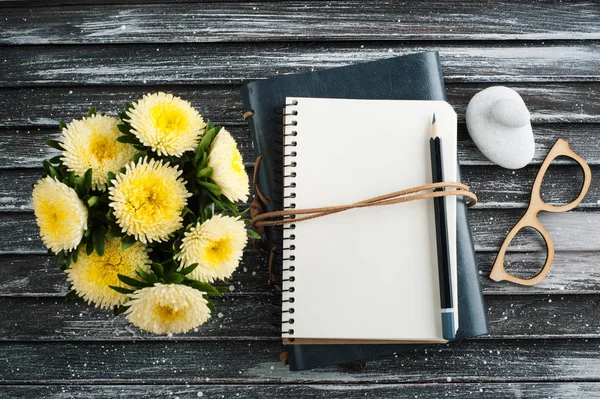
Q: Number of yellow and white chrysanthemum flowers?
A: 8